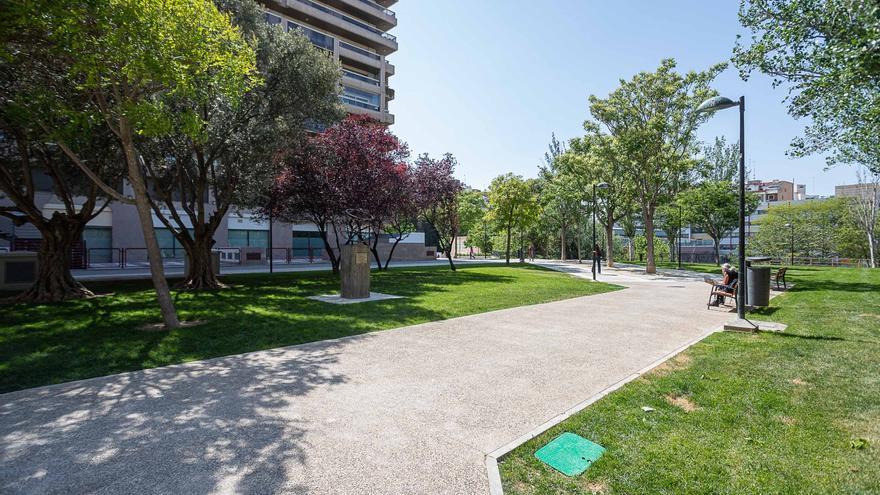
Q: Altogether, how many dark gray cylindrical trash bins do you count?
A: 1